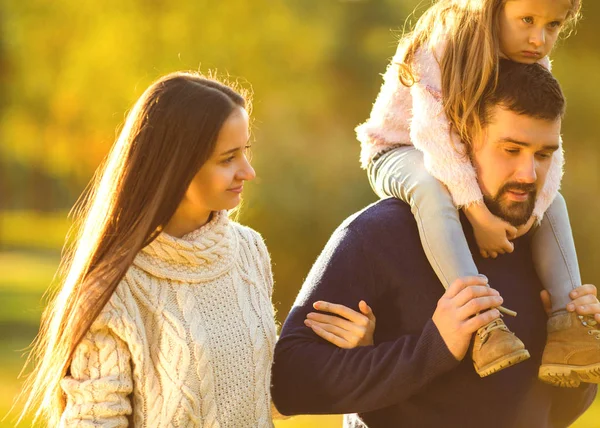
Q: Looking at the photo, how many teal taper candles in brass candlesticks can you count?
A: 0